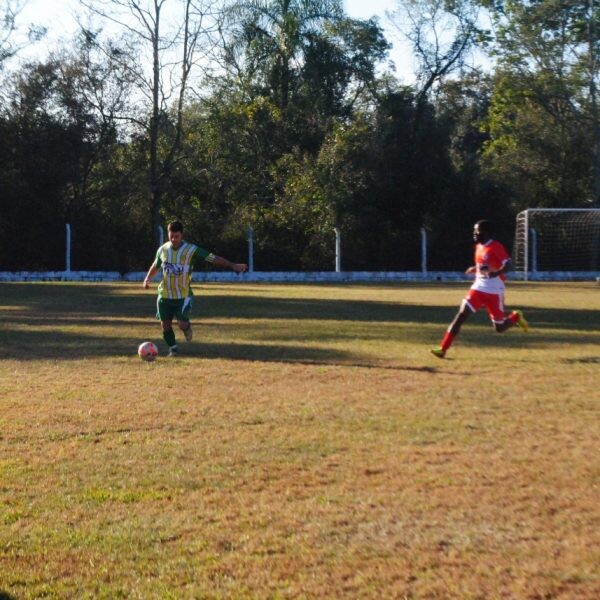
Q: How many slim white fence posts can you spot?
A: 6